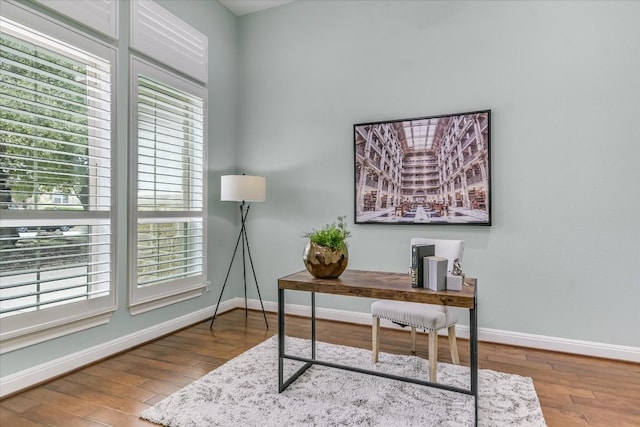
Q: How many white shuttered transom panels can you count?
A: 2